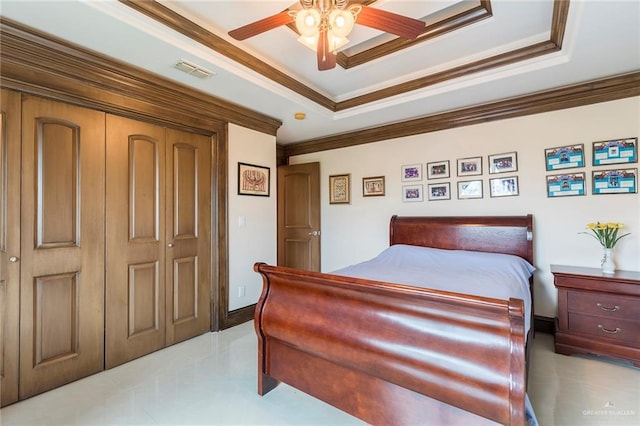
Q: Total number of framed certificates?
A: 4